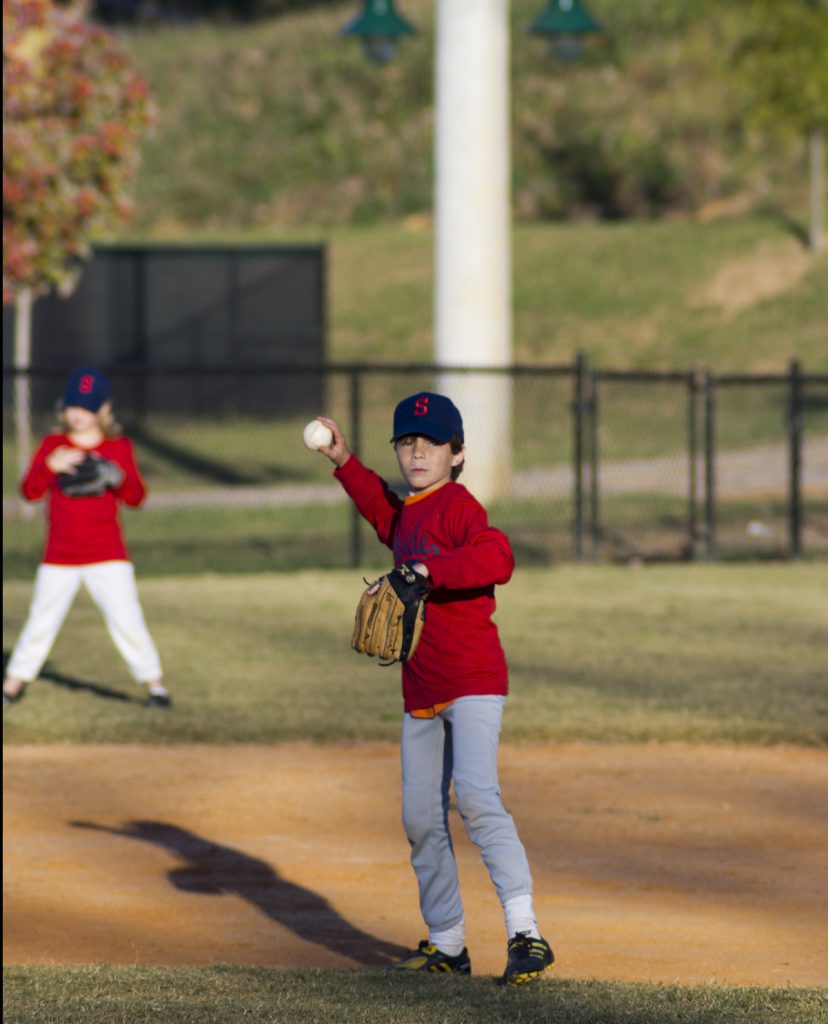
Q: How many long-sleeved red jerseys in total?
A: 2